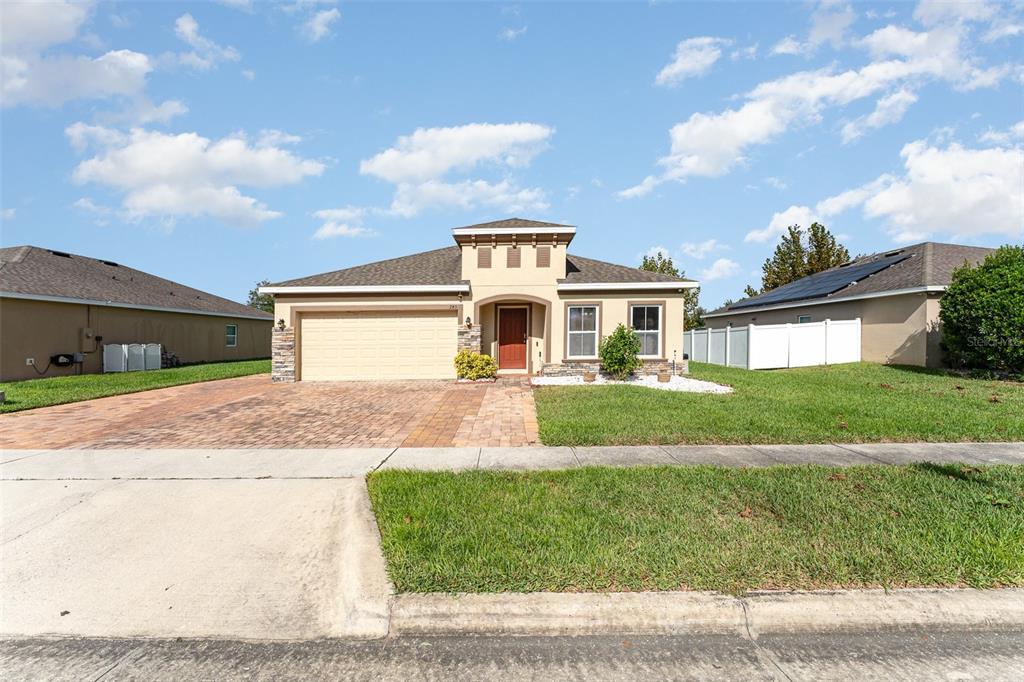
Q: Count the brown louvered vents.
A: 3